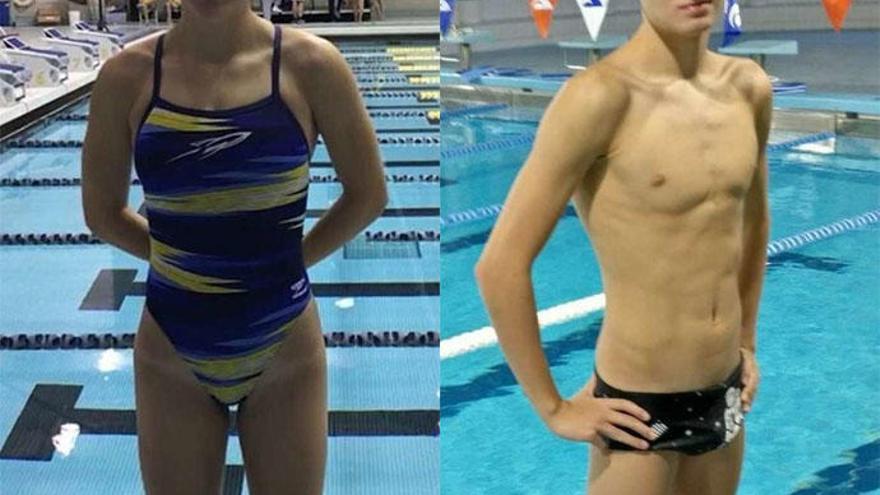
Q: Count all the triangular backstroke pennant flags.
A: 5